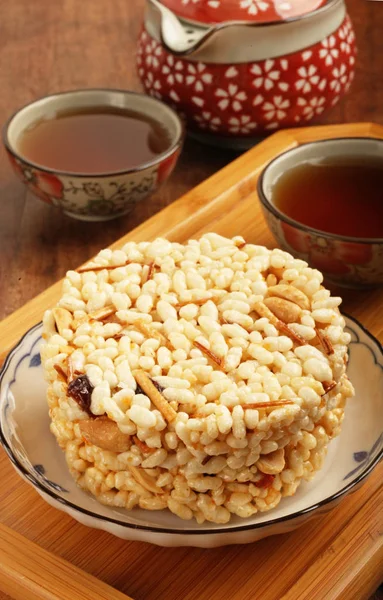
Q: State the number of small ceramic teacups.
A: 2